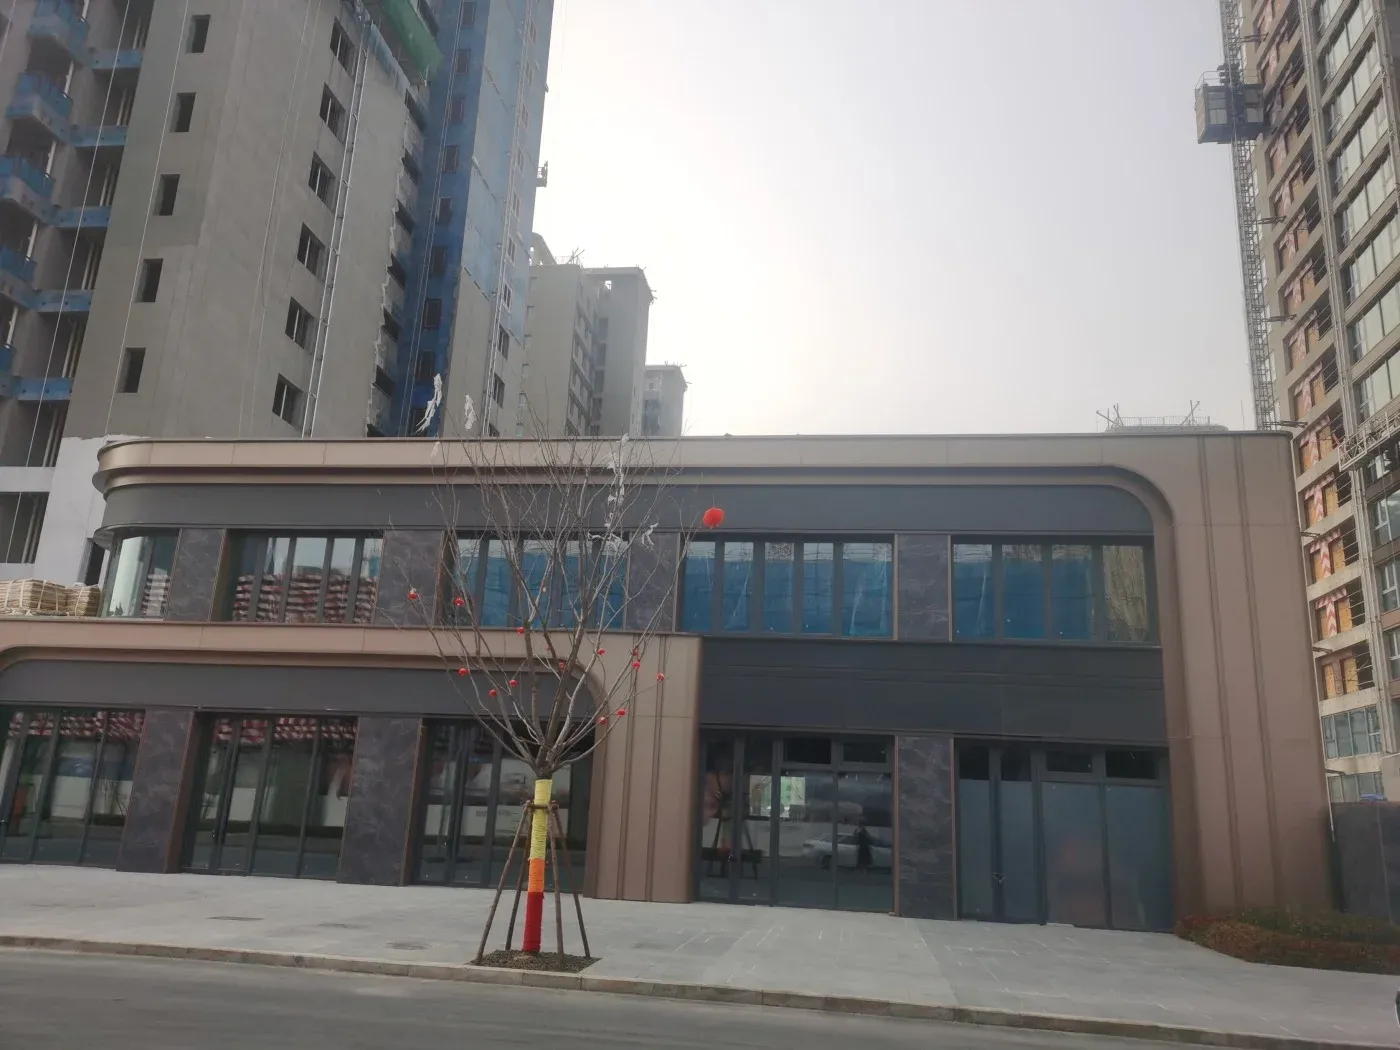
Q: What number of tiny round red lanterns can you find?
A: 13